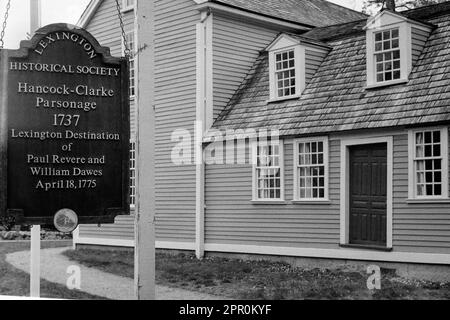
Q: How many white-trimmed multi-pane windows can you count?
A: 5